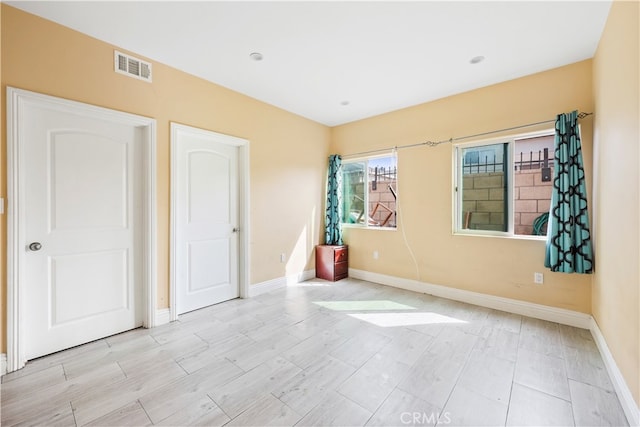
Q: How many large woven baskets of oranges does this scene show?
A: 0